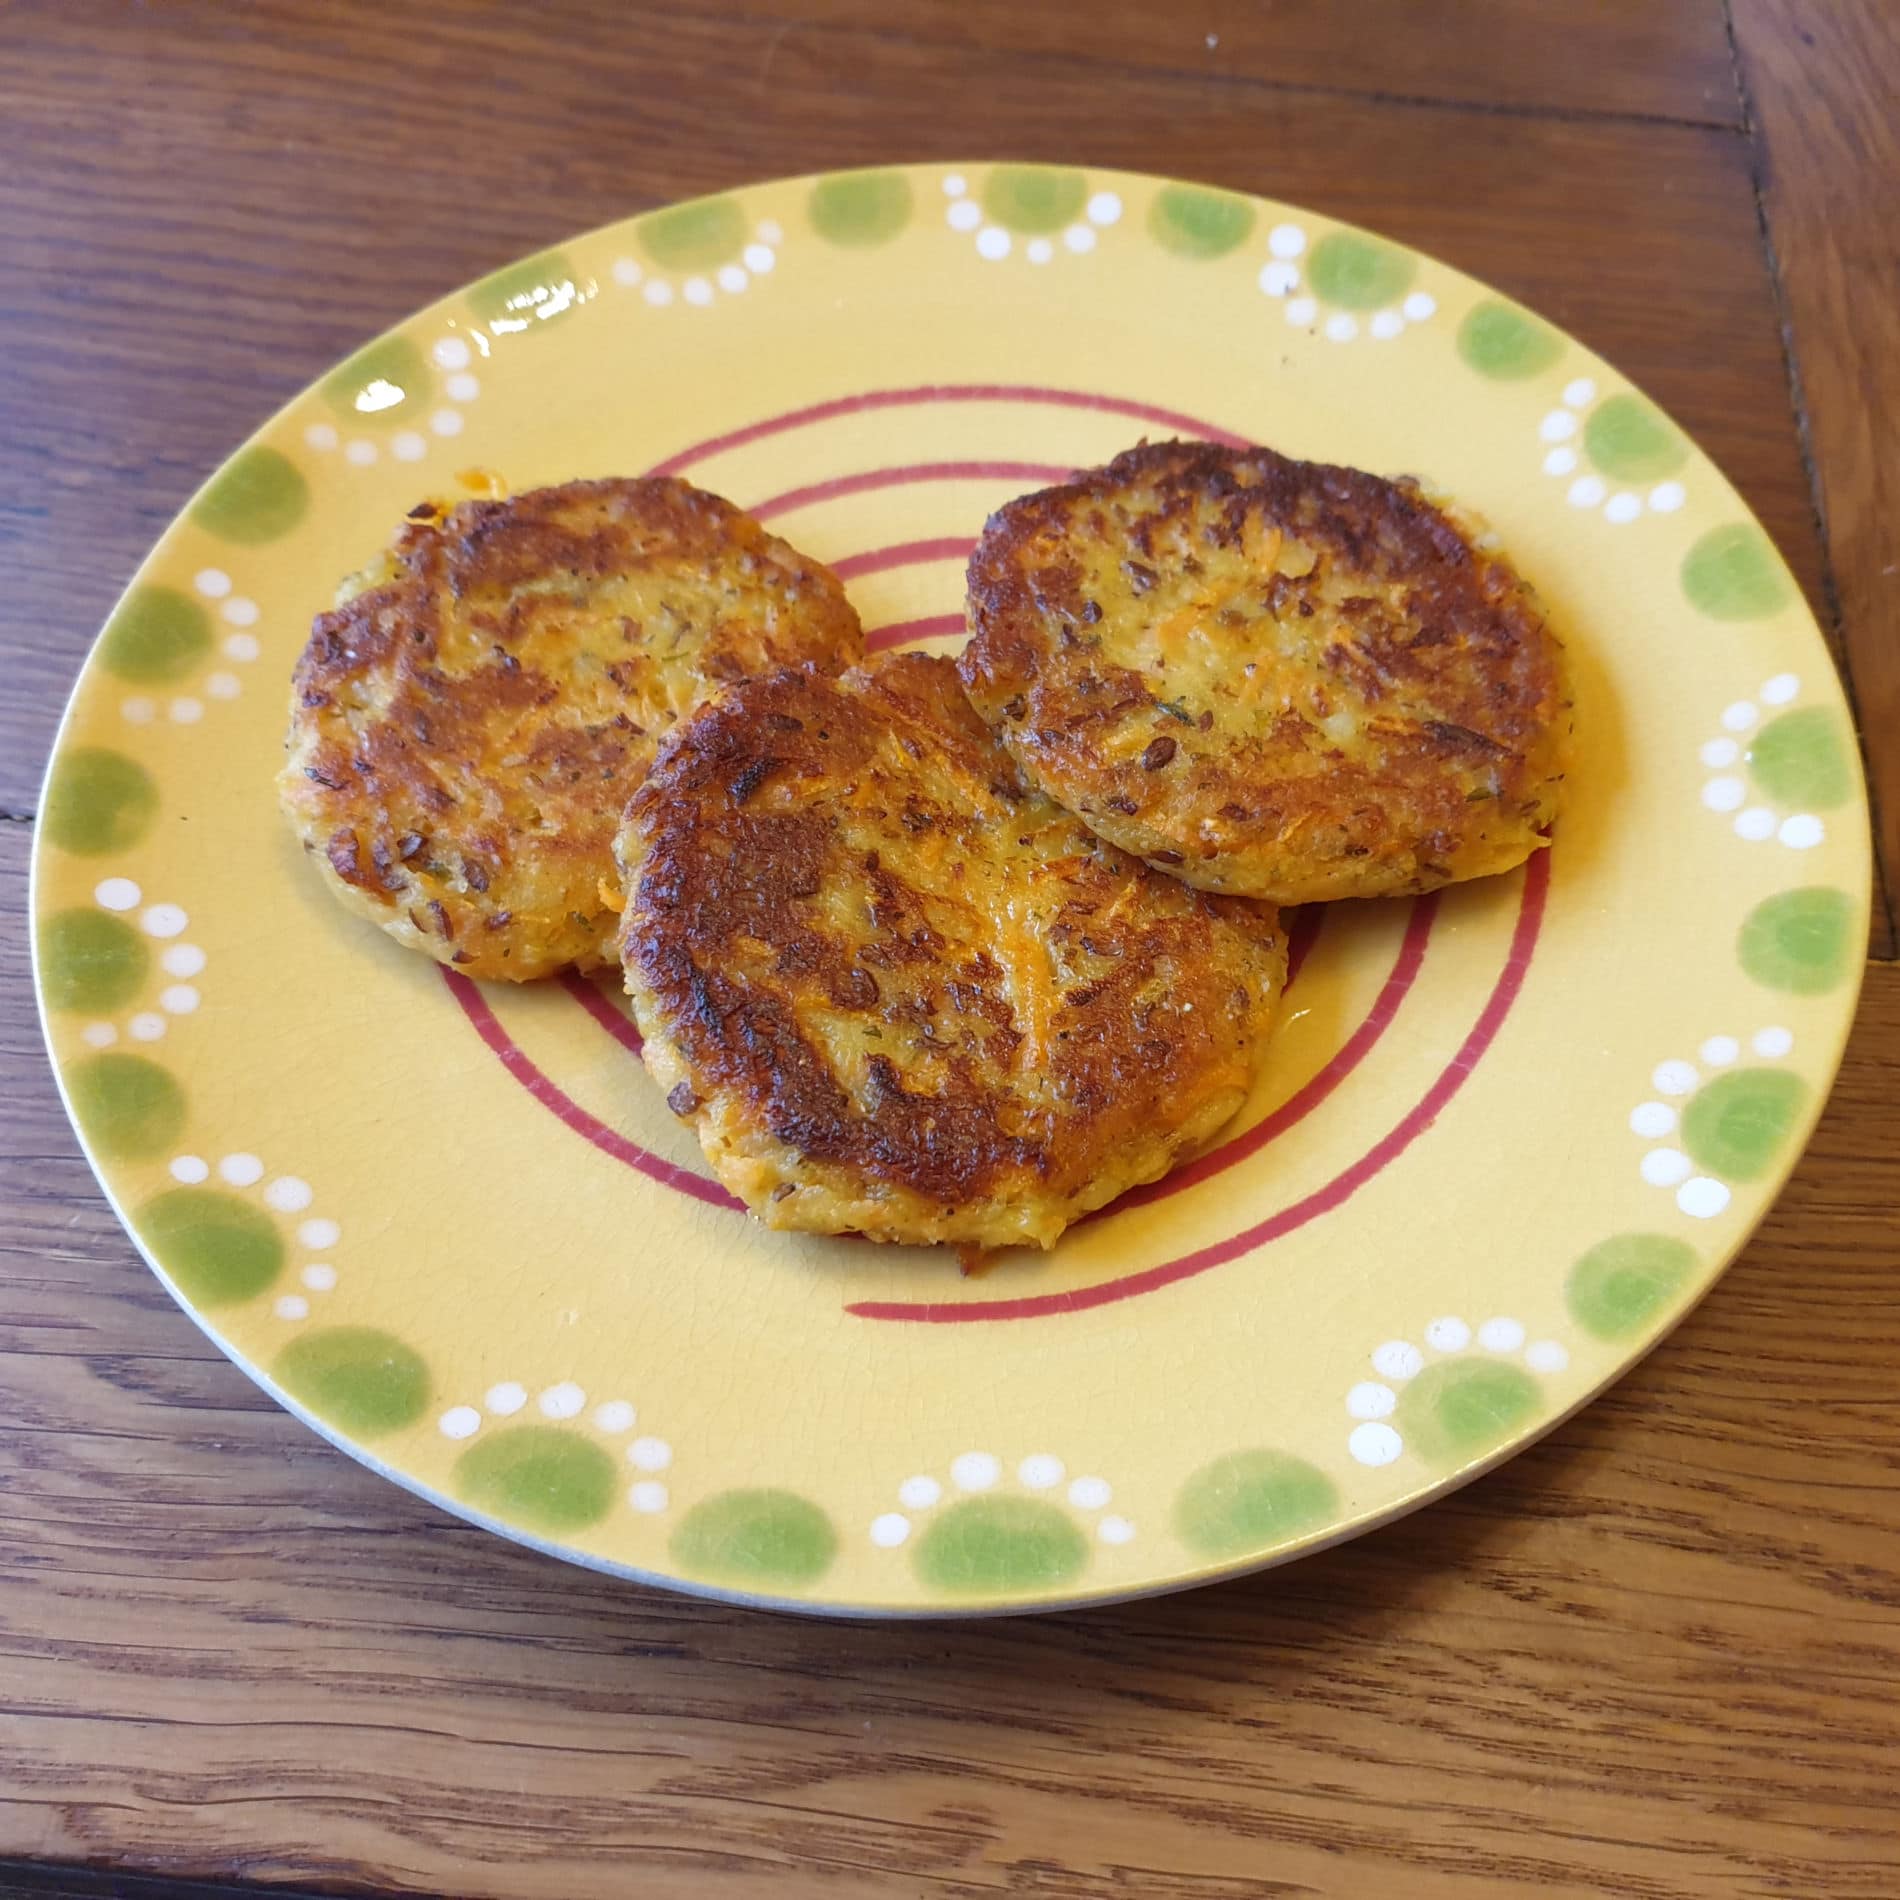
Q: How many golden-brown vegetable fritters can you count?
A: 3